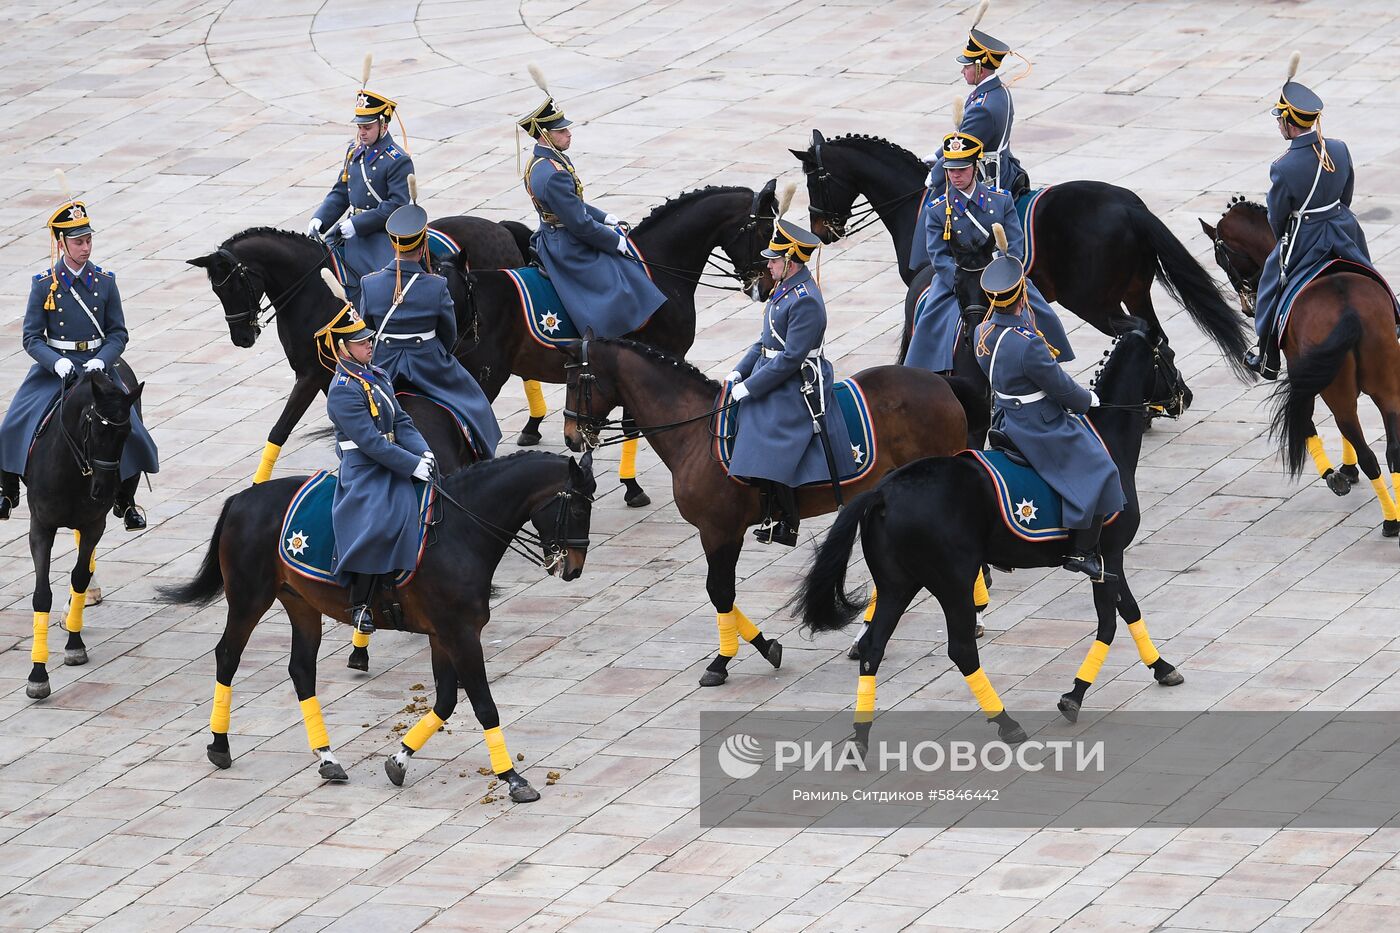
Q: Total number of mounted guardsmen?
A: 10